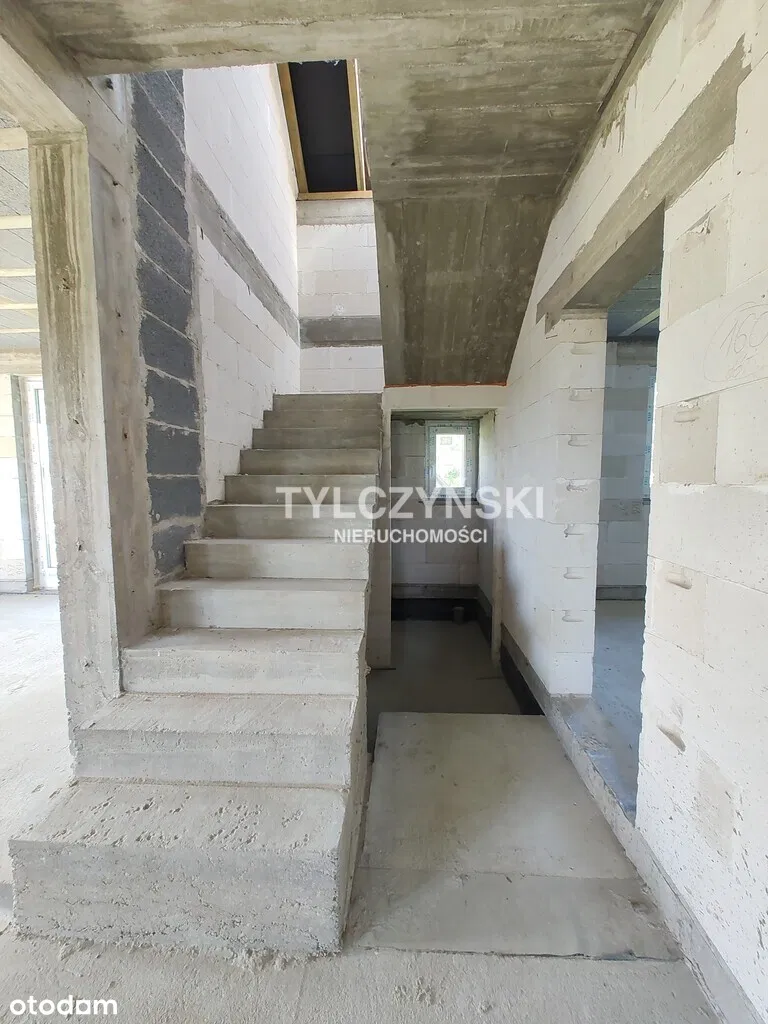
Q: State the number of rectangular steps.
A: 11